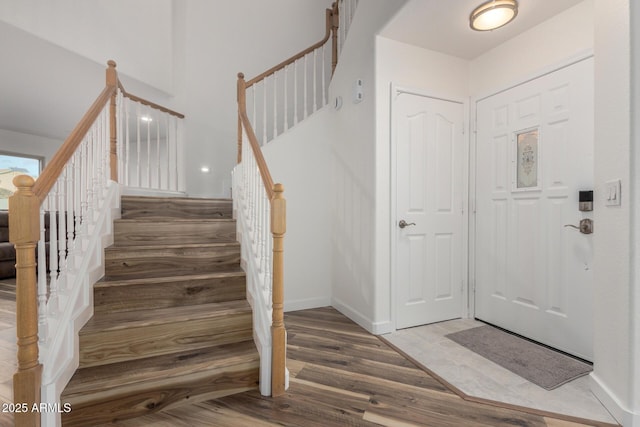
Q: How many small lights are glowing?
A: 2